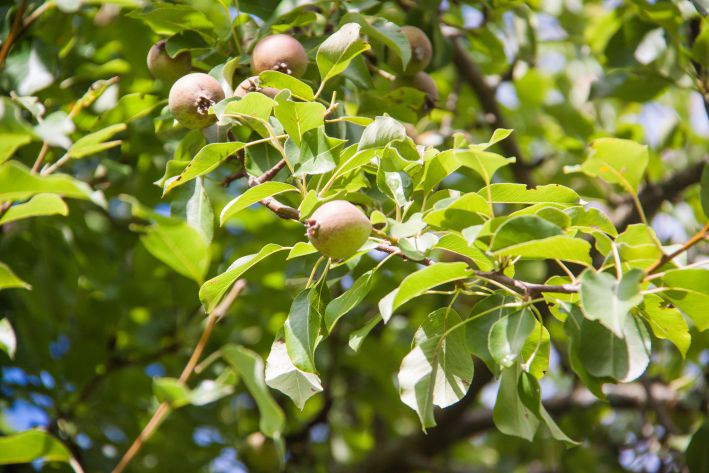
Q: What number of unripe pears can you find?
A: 7